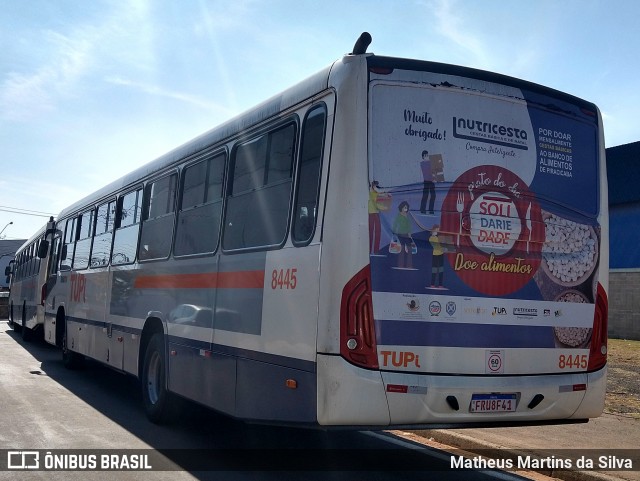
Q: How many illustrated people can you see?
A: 4